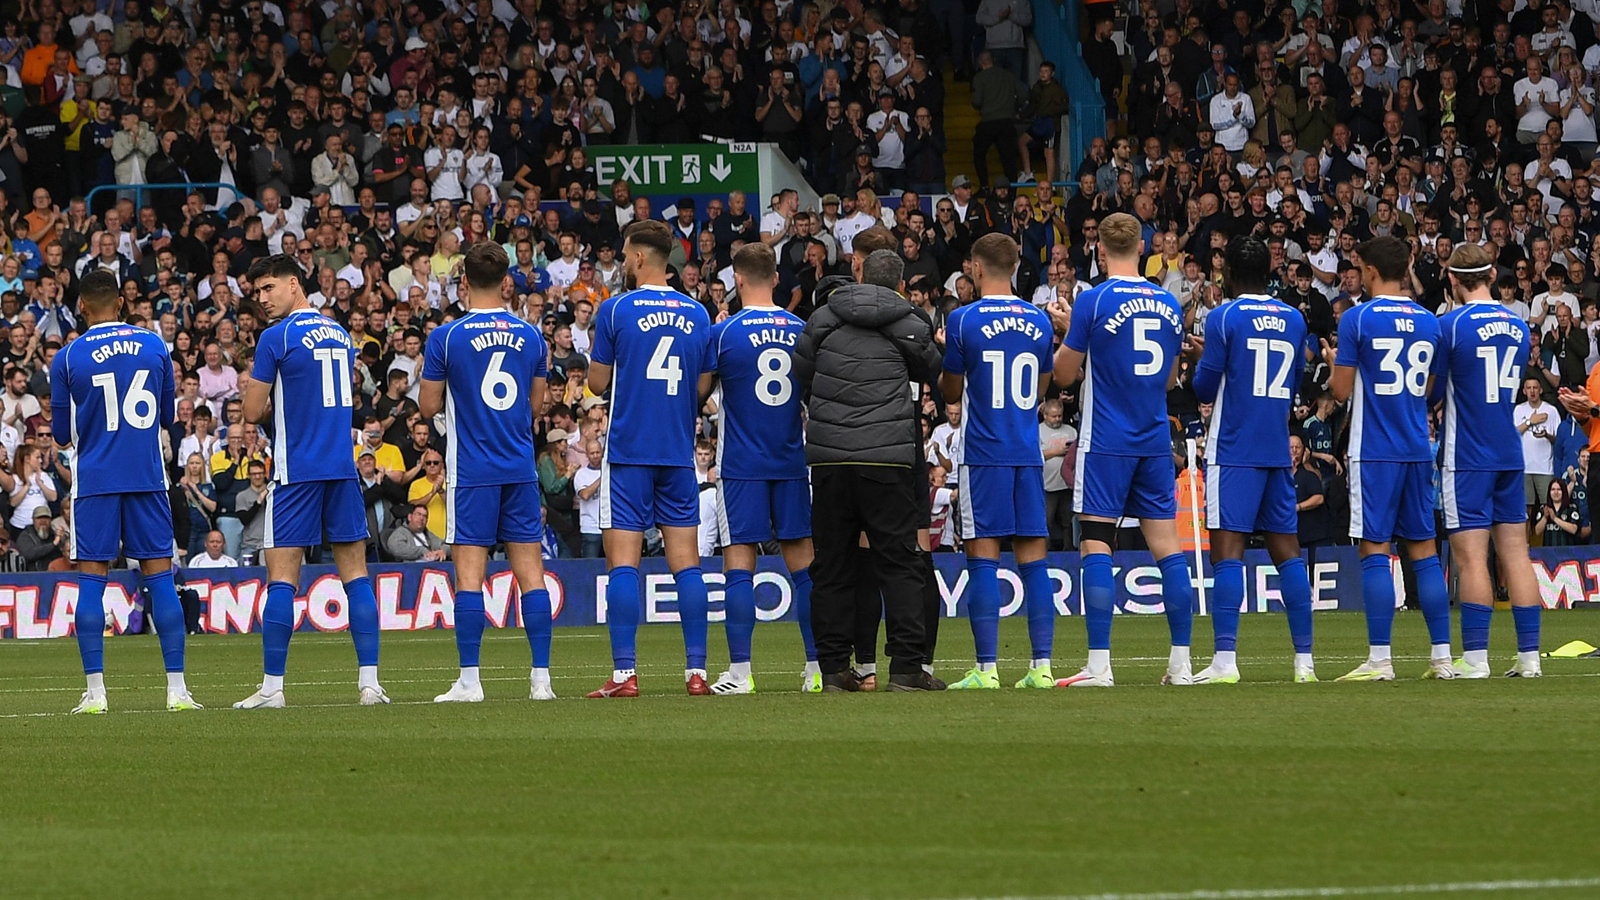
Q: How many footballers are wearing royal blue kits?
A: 10